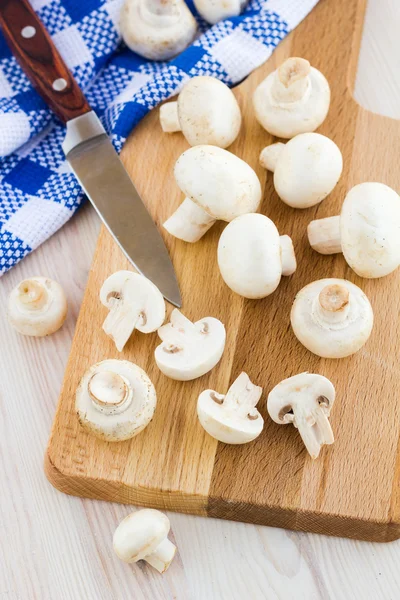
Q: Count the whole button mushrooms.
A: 12